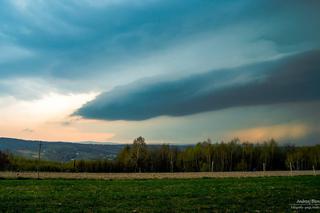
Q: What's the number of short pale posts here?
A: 4